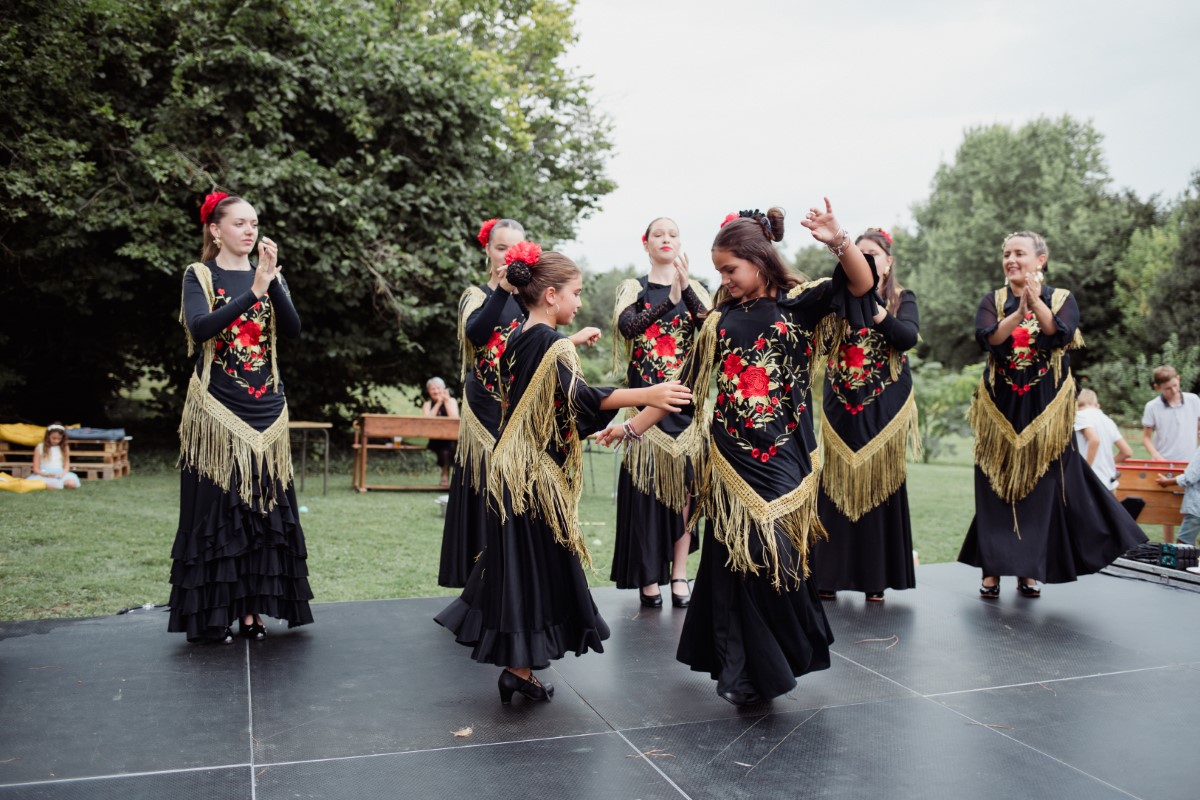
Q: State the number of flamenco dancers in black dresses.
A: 7